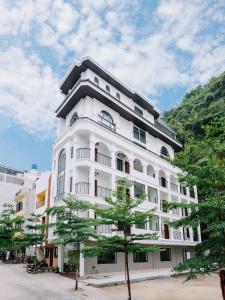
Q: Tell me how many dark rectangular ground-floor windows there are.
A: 3